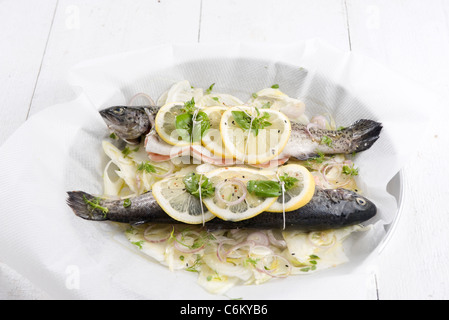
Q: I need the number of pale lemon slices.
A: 6